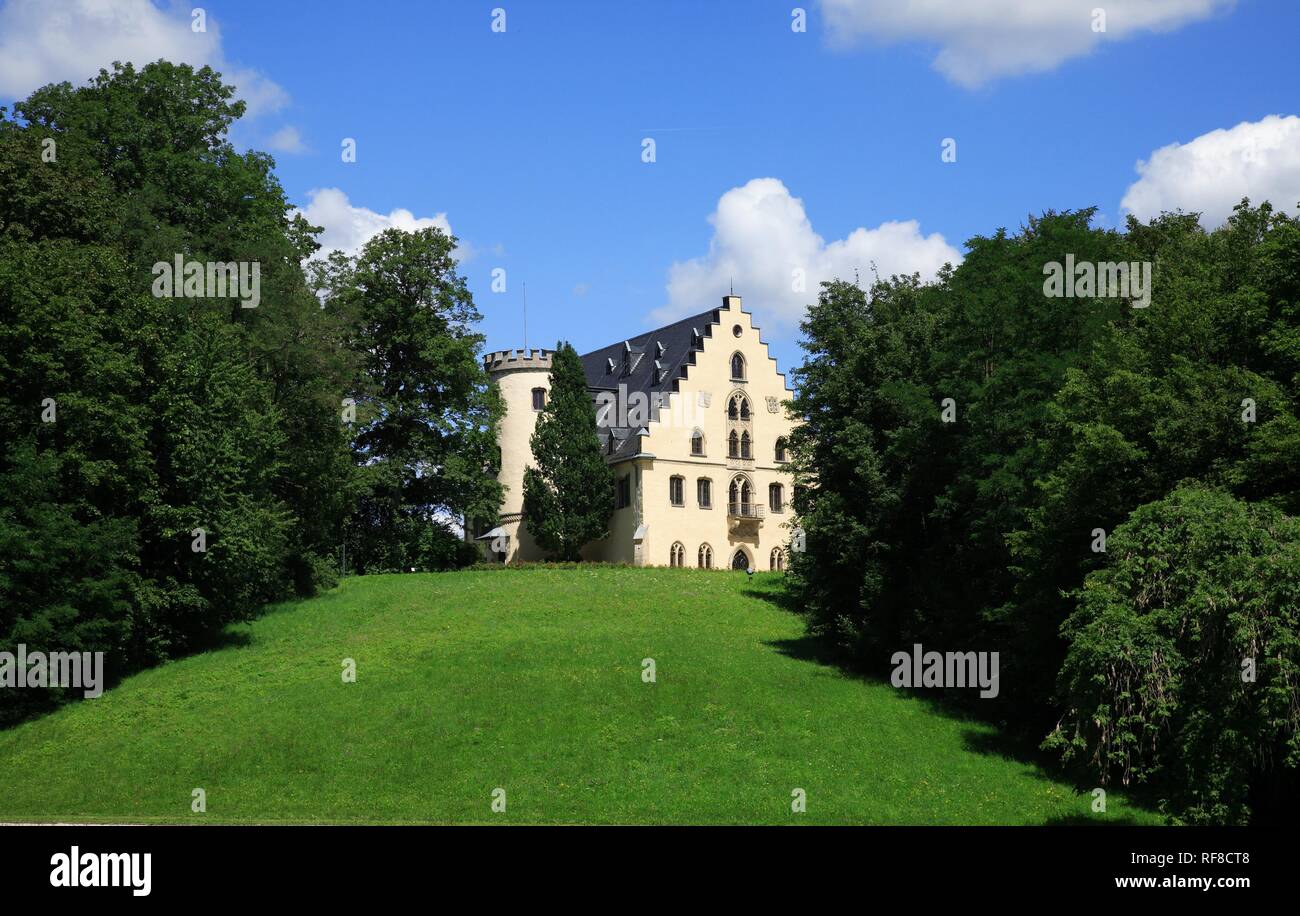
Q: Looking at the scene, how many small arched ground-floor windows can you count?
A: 3